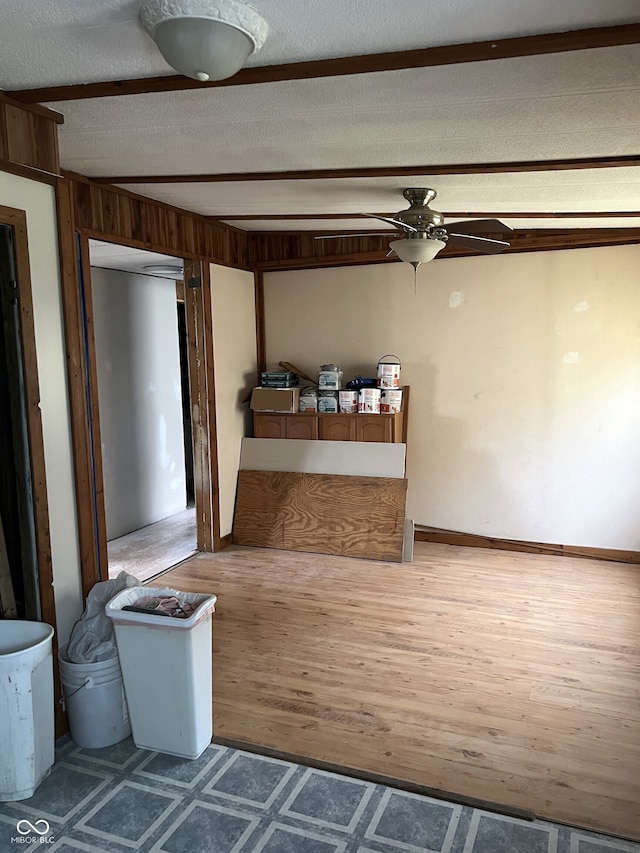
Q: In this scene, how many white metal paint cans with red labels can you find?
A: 4